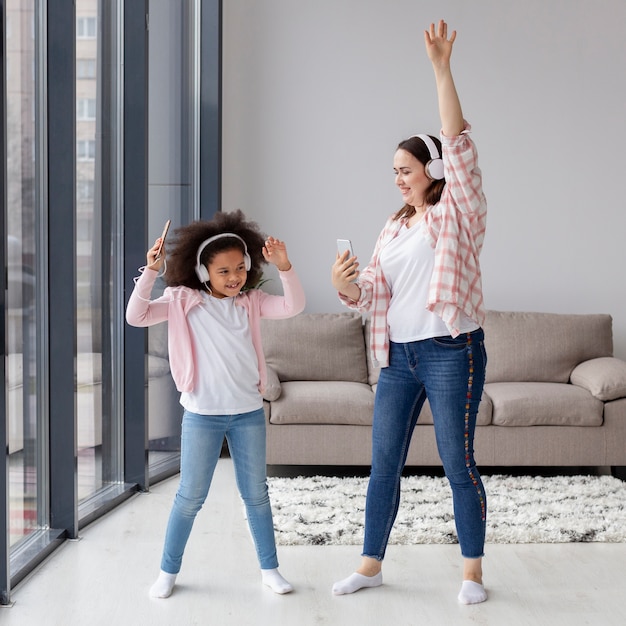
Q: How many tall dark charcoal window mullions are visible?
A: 4